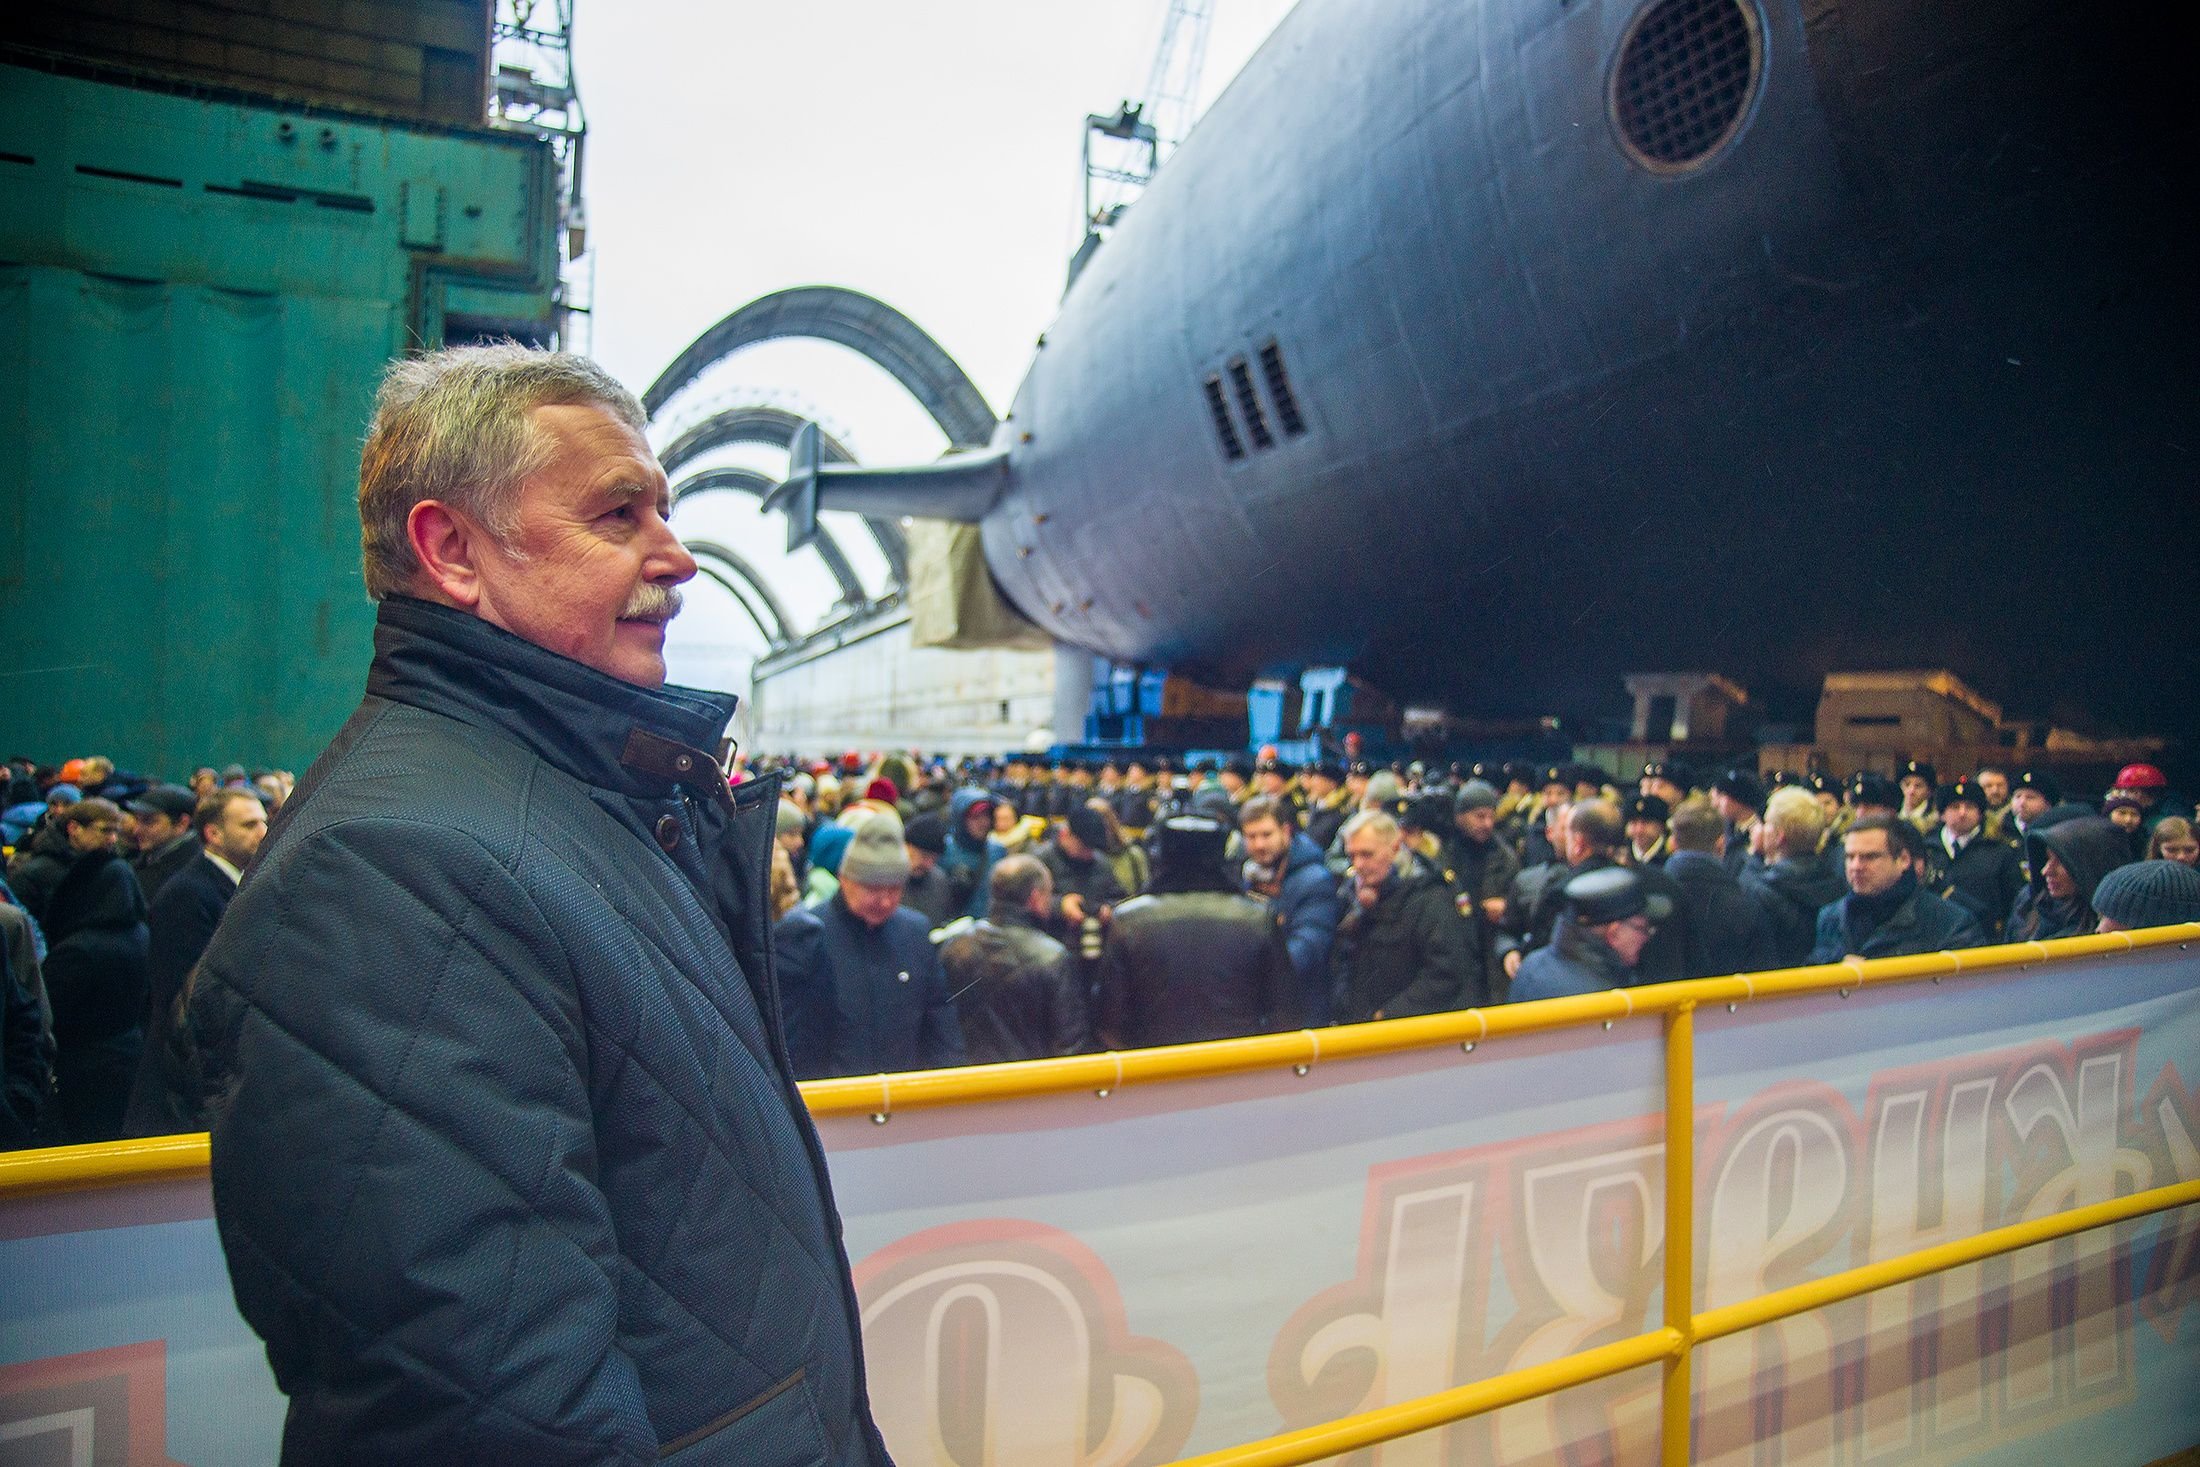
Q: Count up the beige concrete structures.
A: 2